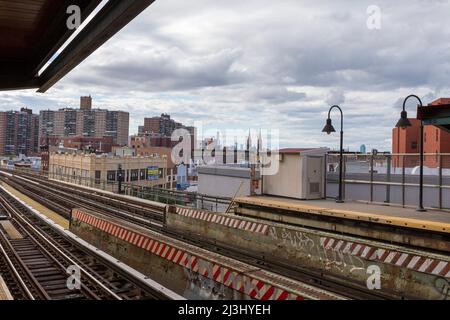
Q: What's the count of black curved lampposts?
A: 2